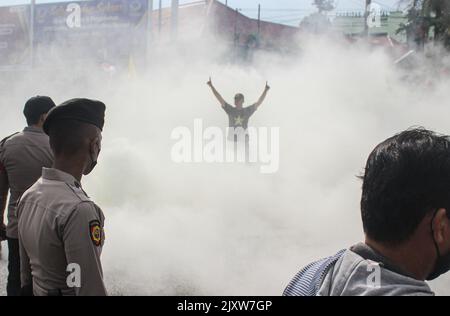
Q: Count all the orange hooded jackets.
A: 0